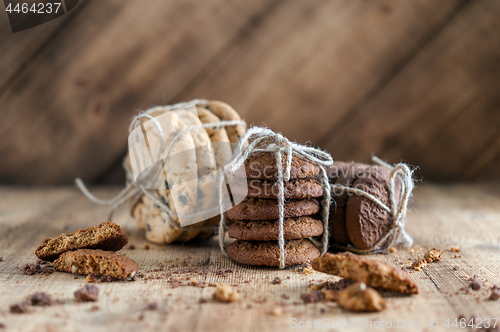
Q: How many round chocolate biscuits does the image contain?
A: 5